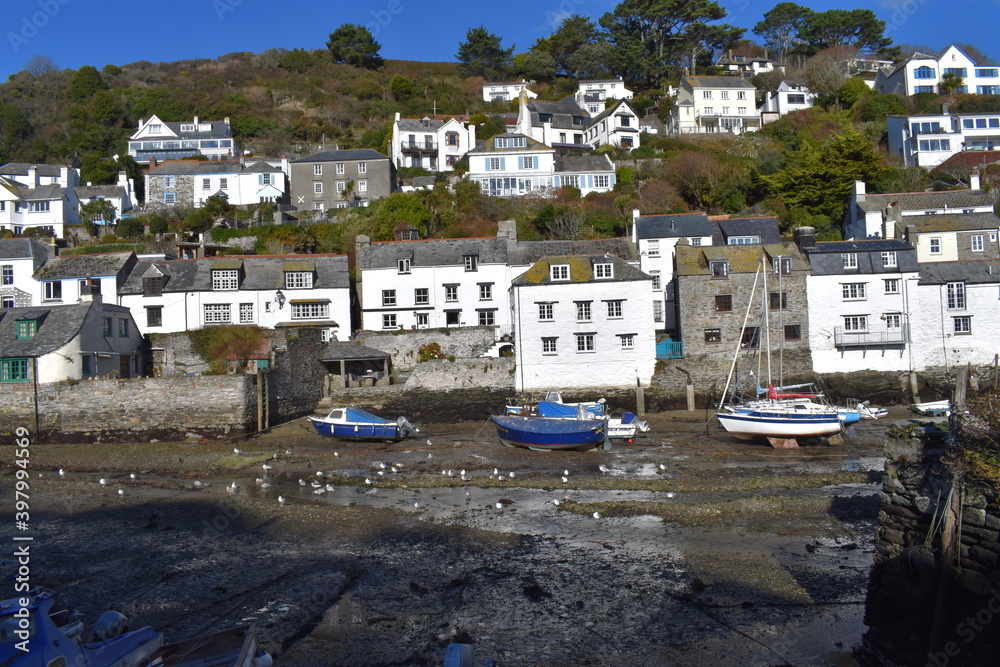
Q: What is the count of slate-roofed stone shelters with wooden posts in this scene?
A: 1